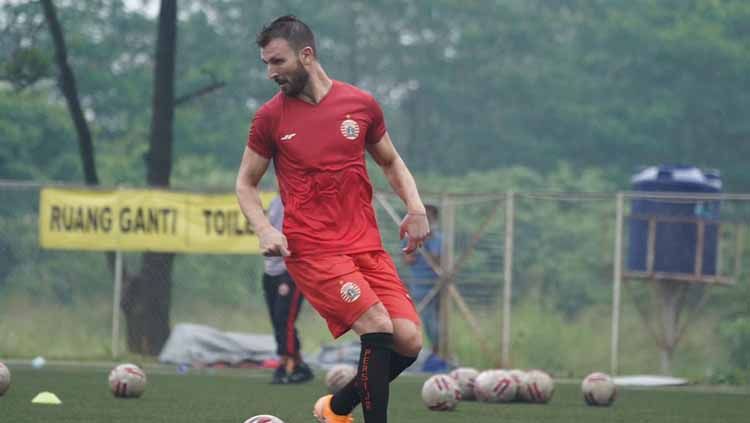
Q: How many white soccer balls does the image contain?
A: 10